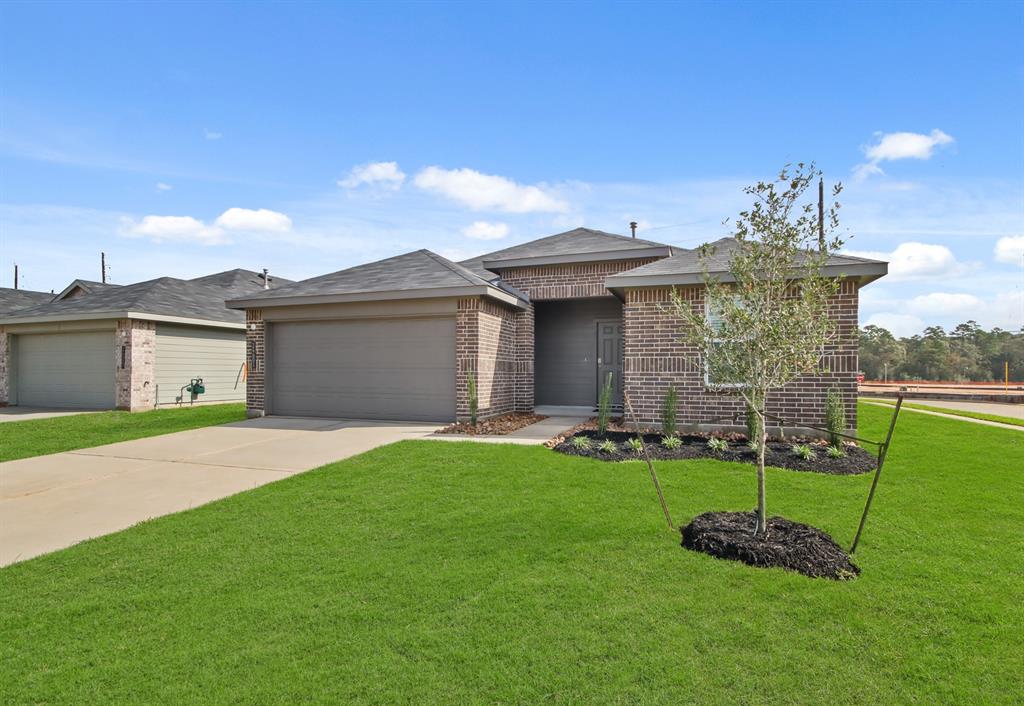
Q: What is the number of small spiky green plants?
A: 8